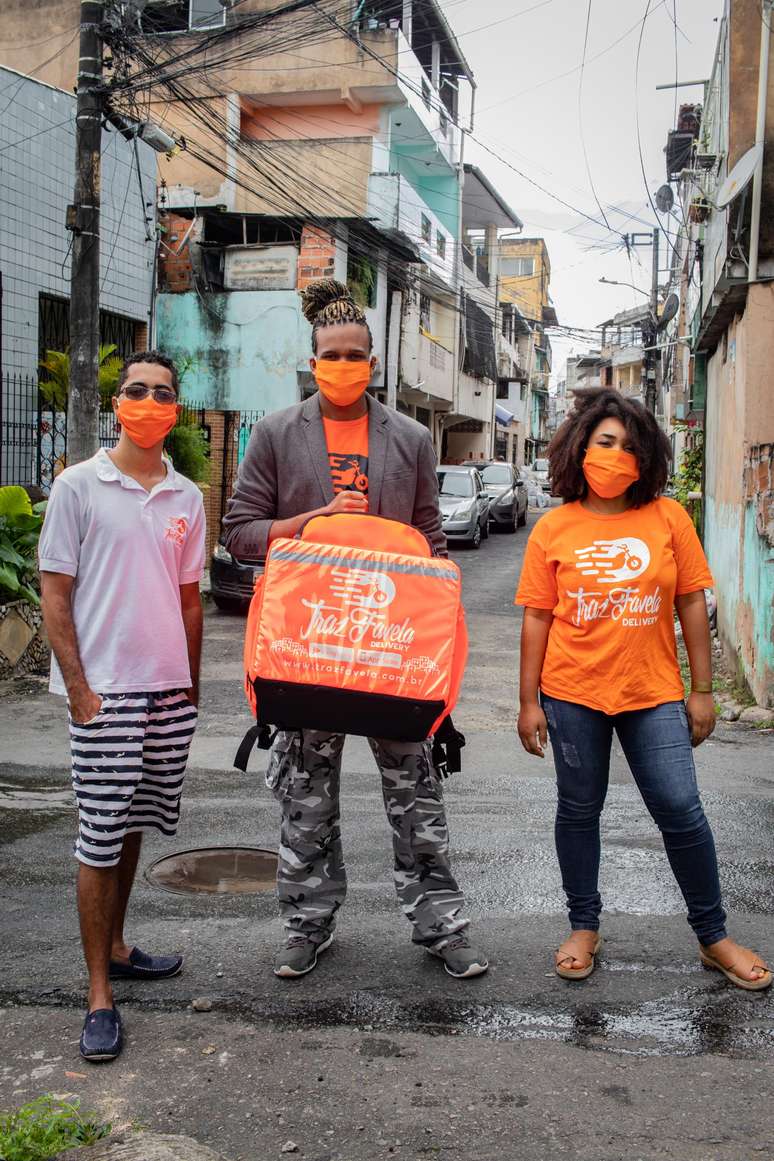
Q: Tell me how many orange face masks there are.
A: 3